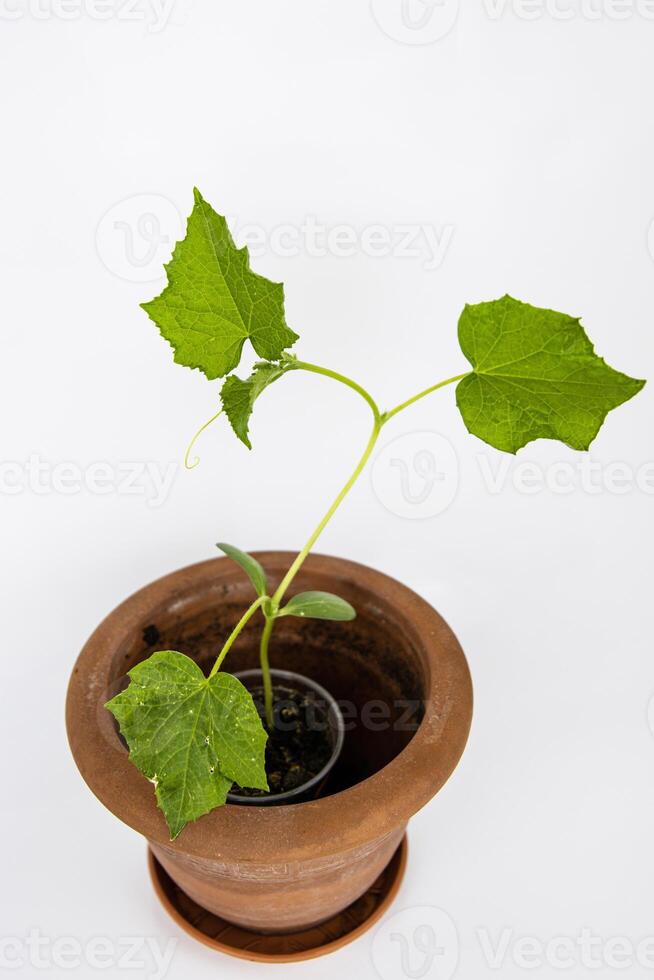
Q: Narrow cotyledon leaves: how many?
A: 2